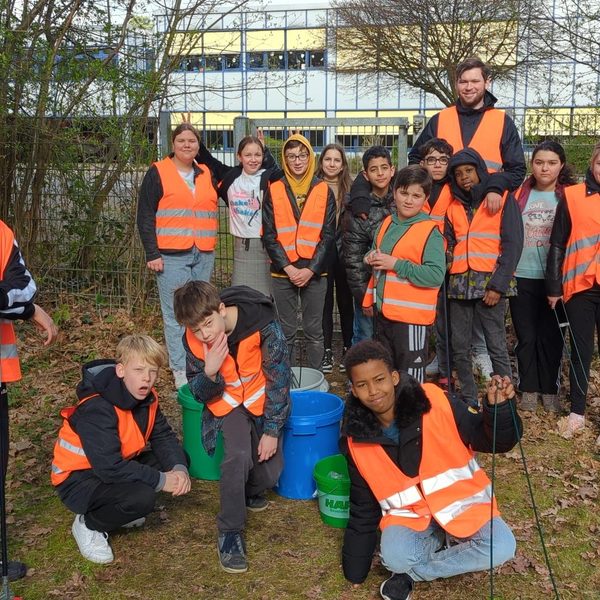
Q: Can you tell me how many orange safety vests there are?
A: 11